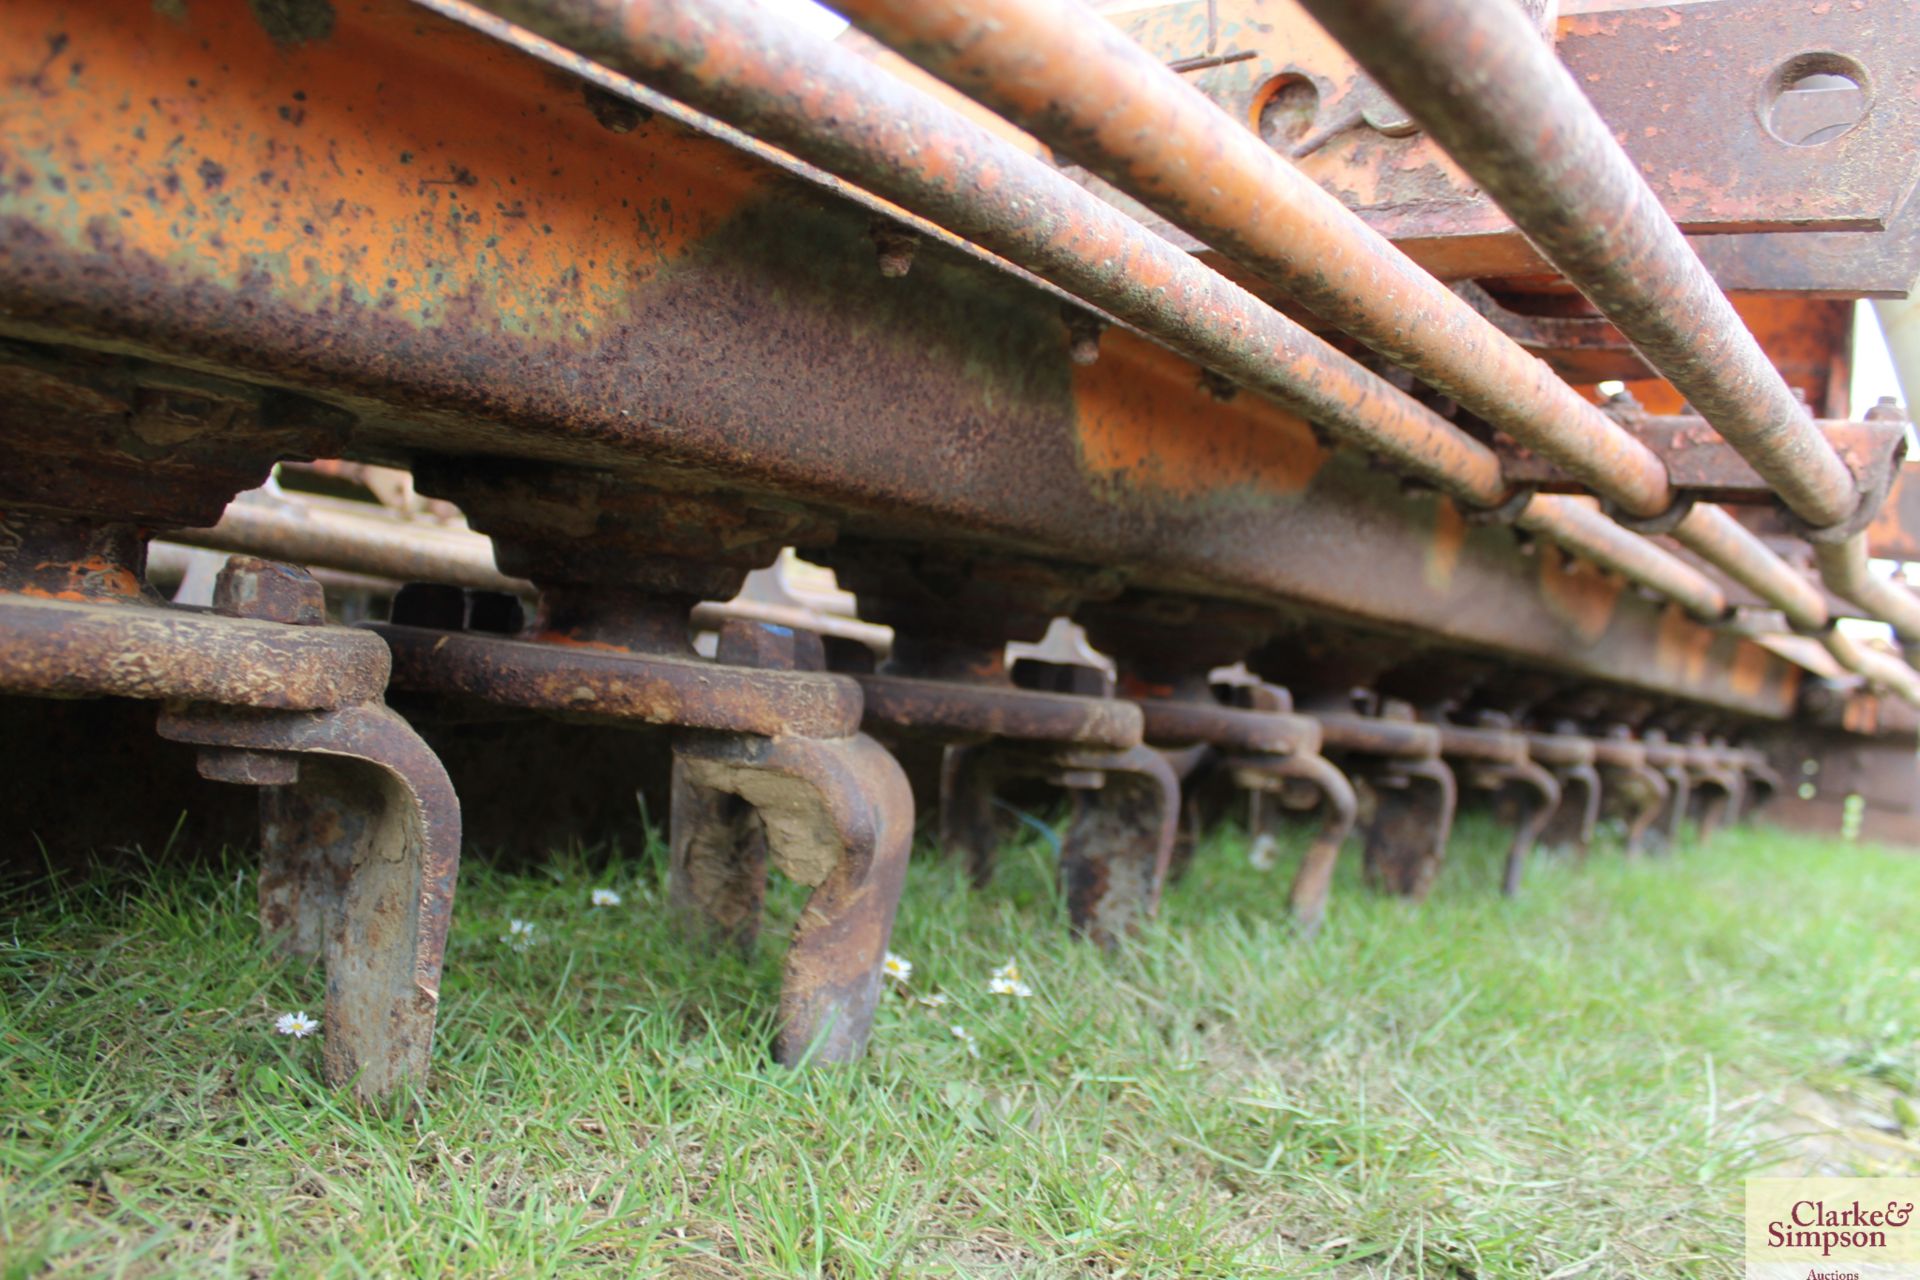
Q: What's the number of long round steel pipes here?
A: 3